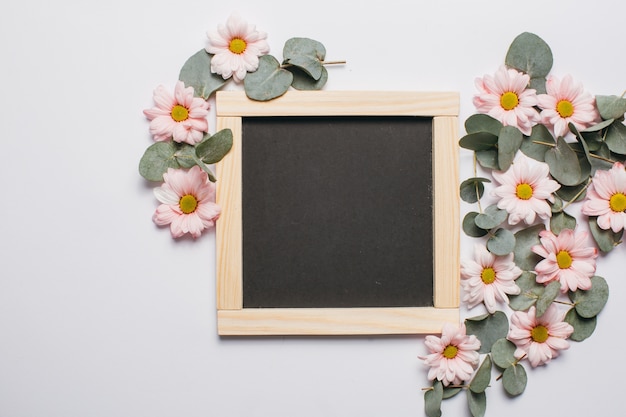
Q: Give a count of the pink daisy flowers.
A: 11